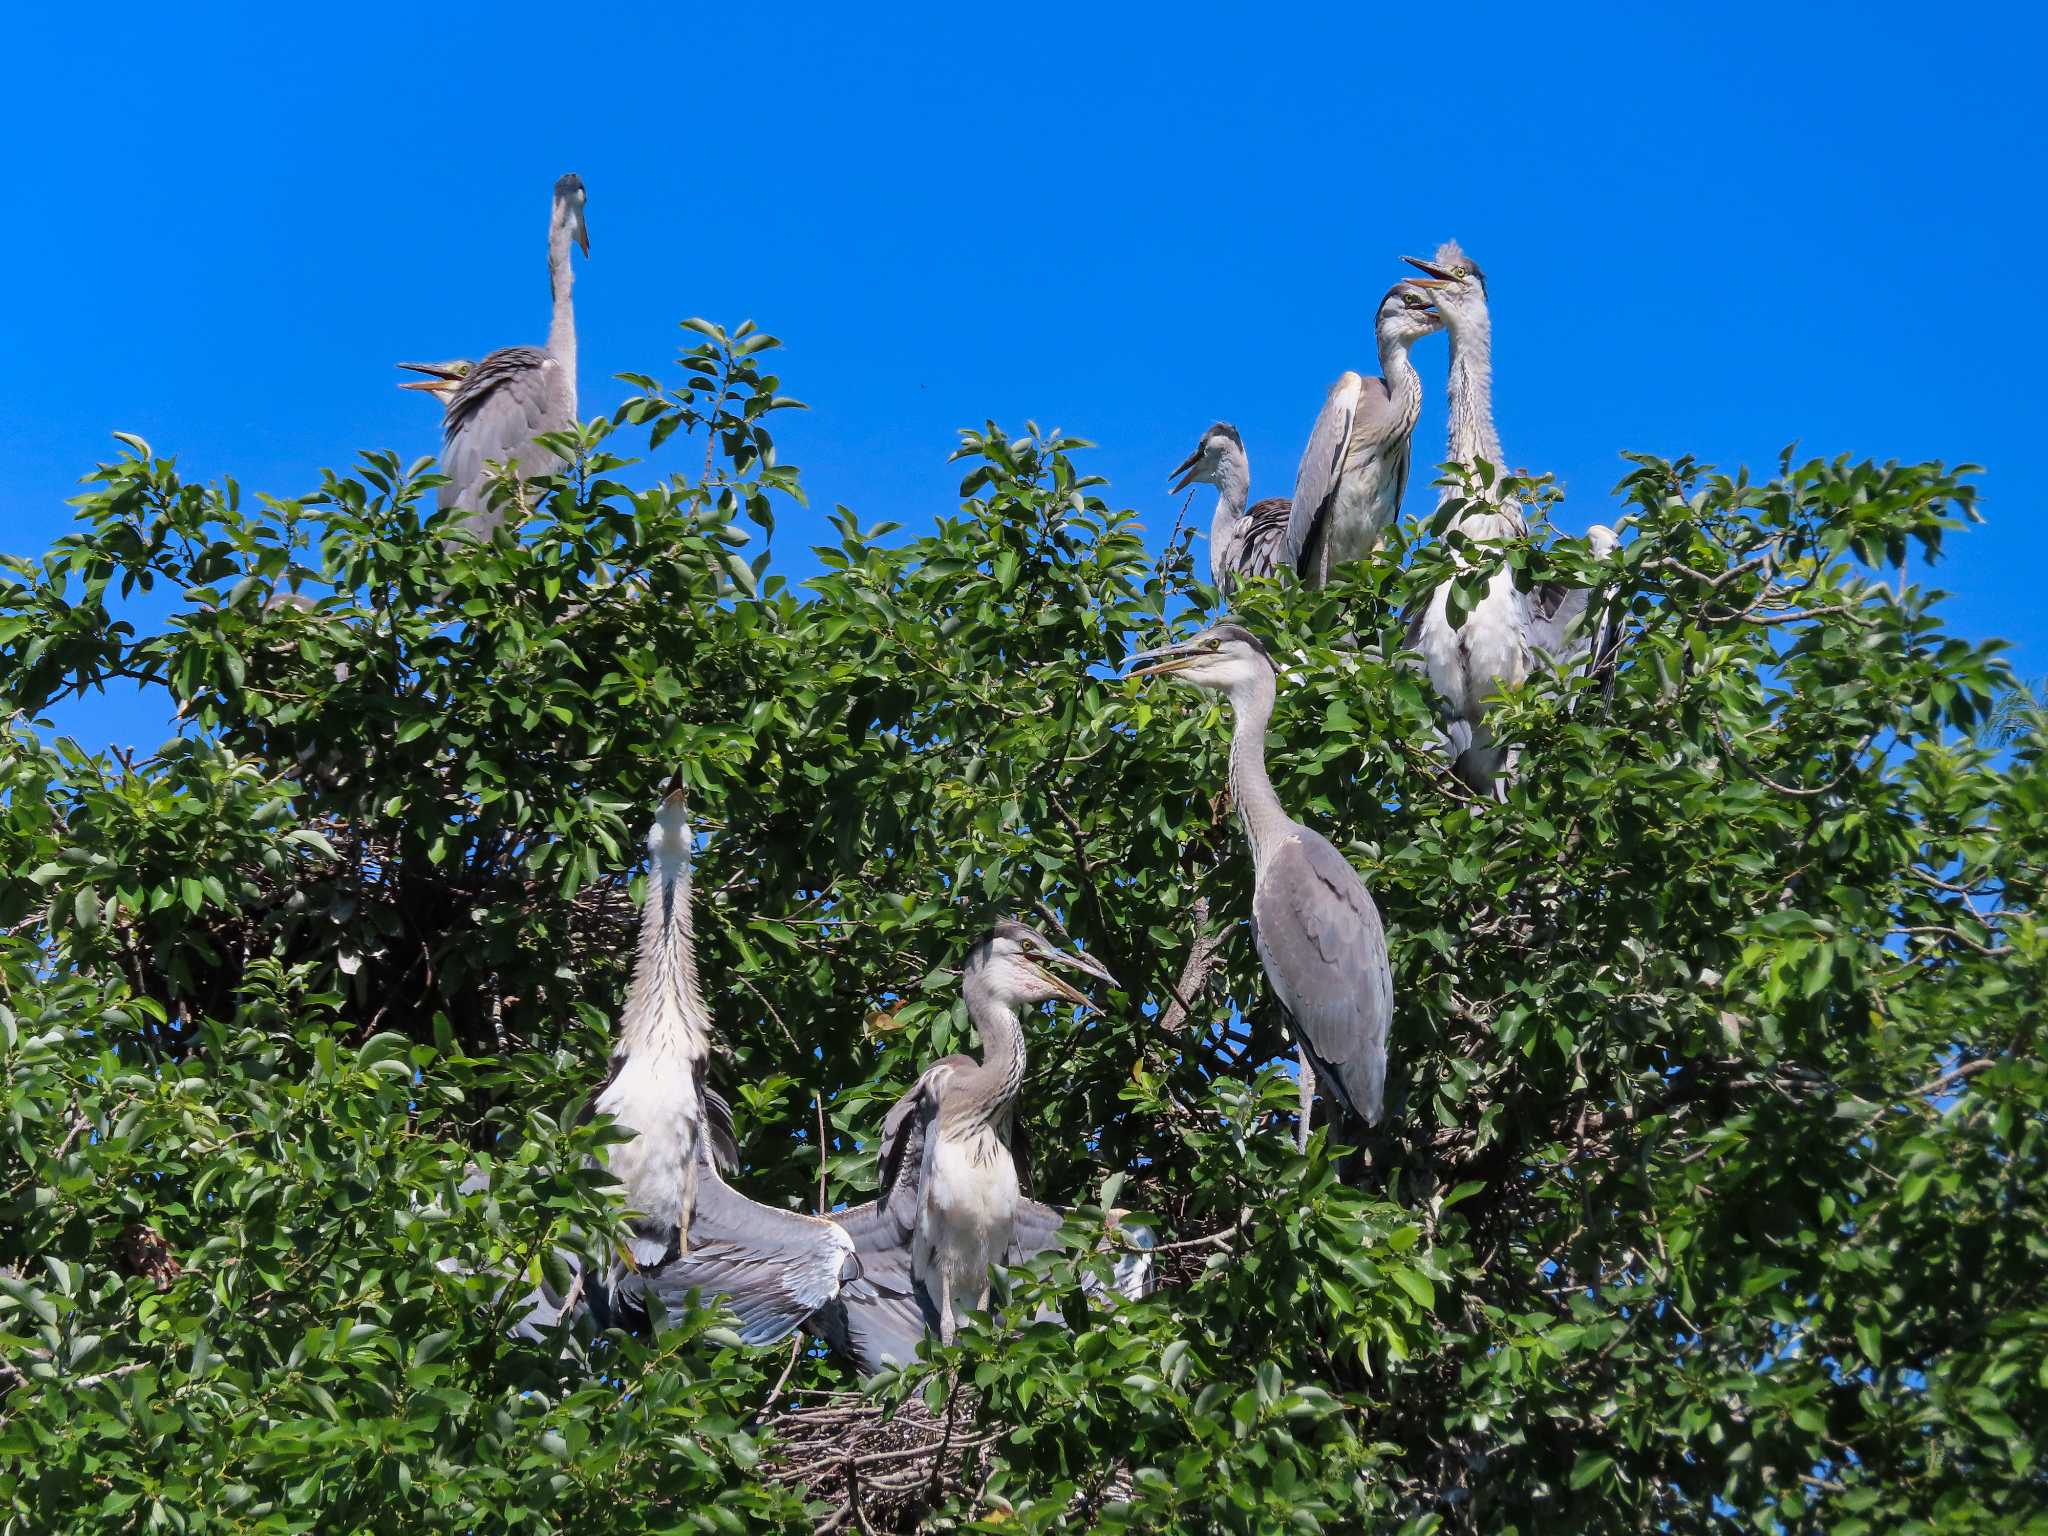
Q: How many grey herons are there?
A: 8